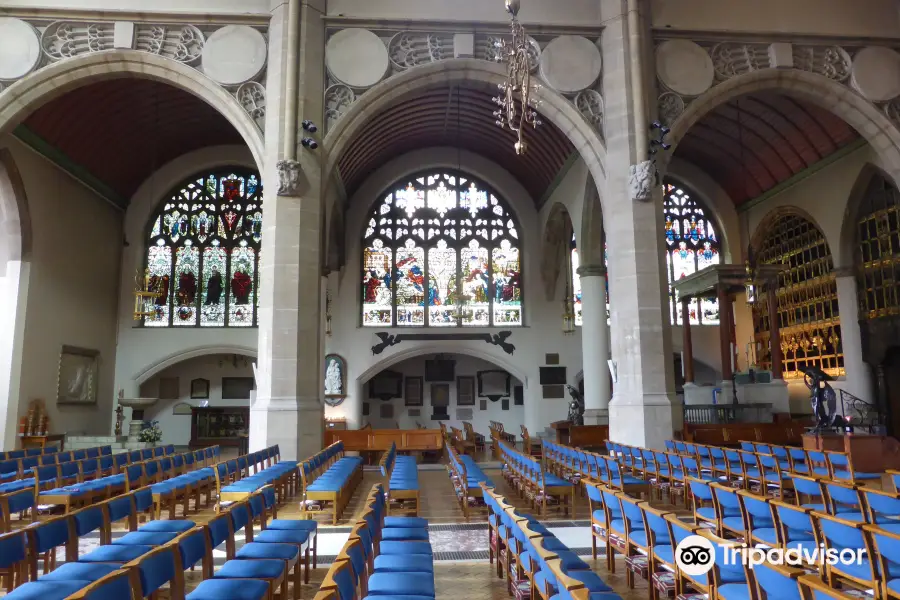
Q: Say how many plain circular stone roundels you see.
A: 6